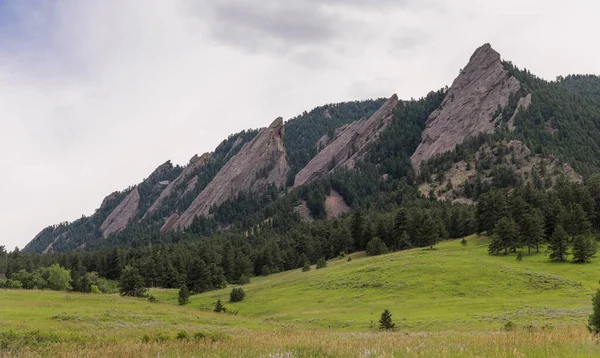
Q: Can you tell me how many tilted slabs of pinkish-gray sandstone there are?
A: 5